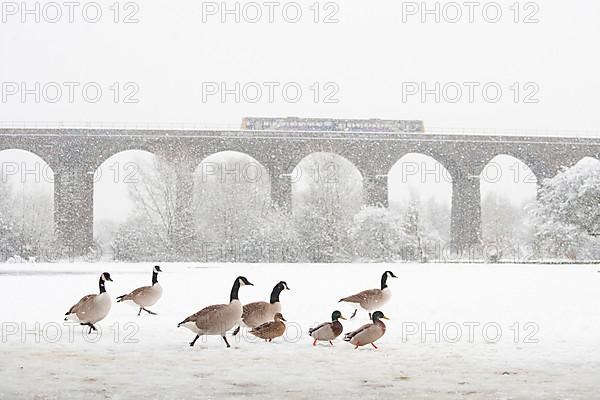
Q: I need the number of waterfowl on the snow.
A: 8